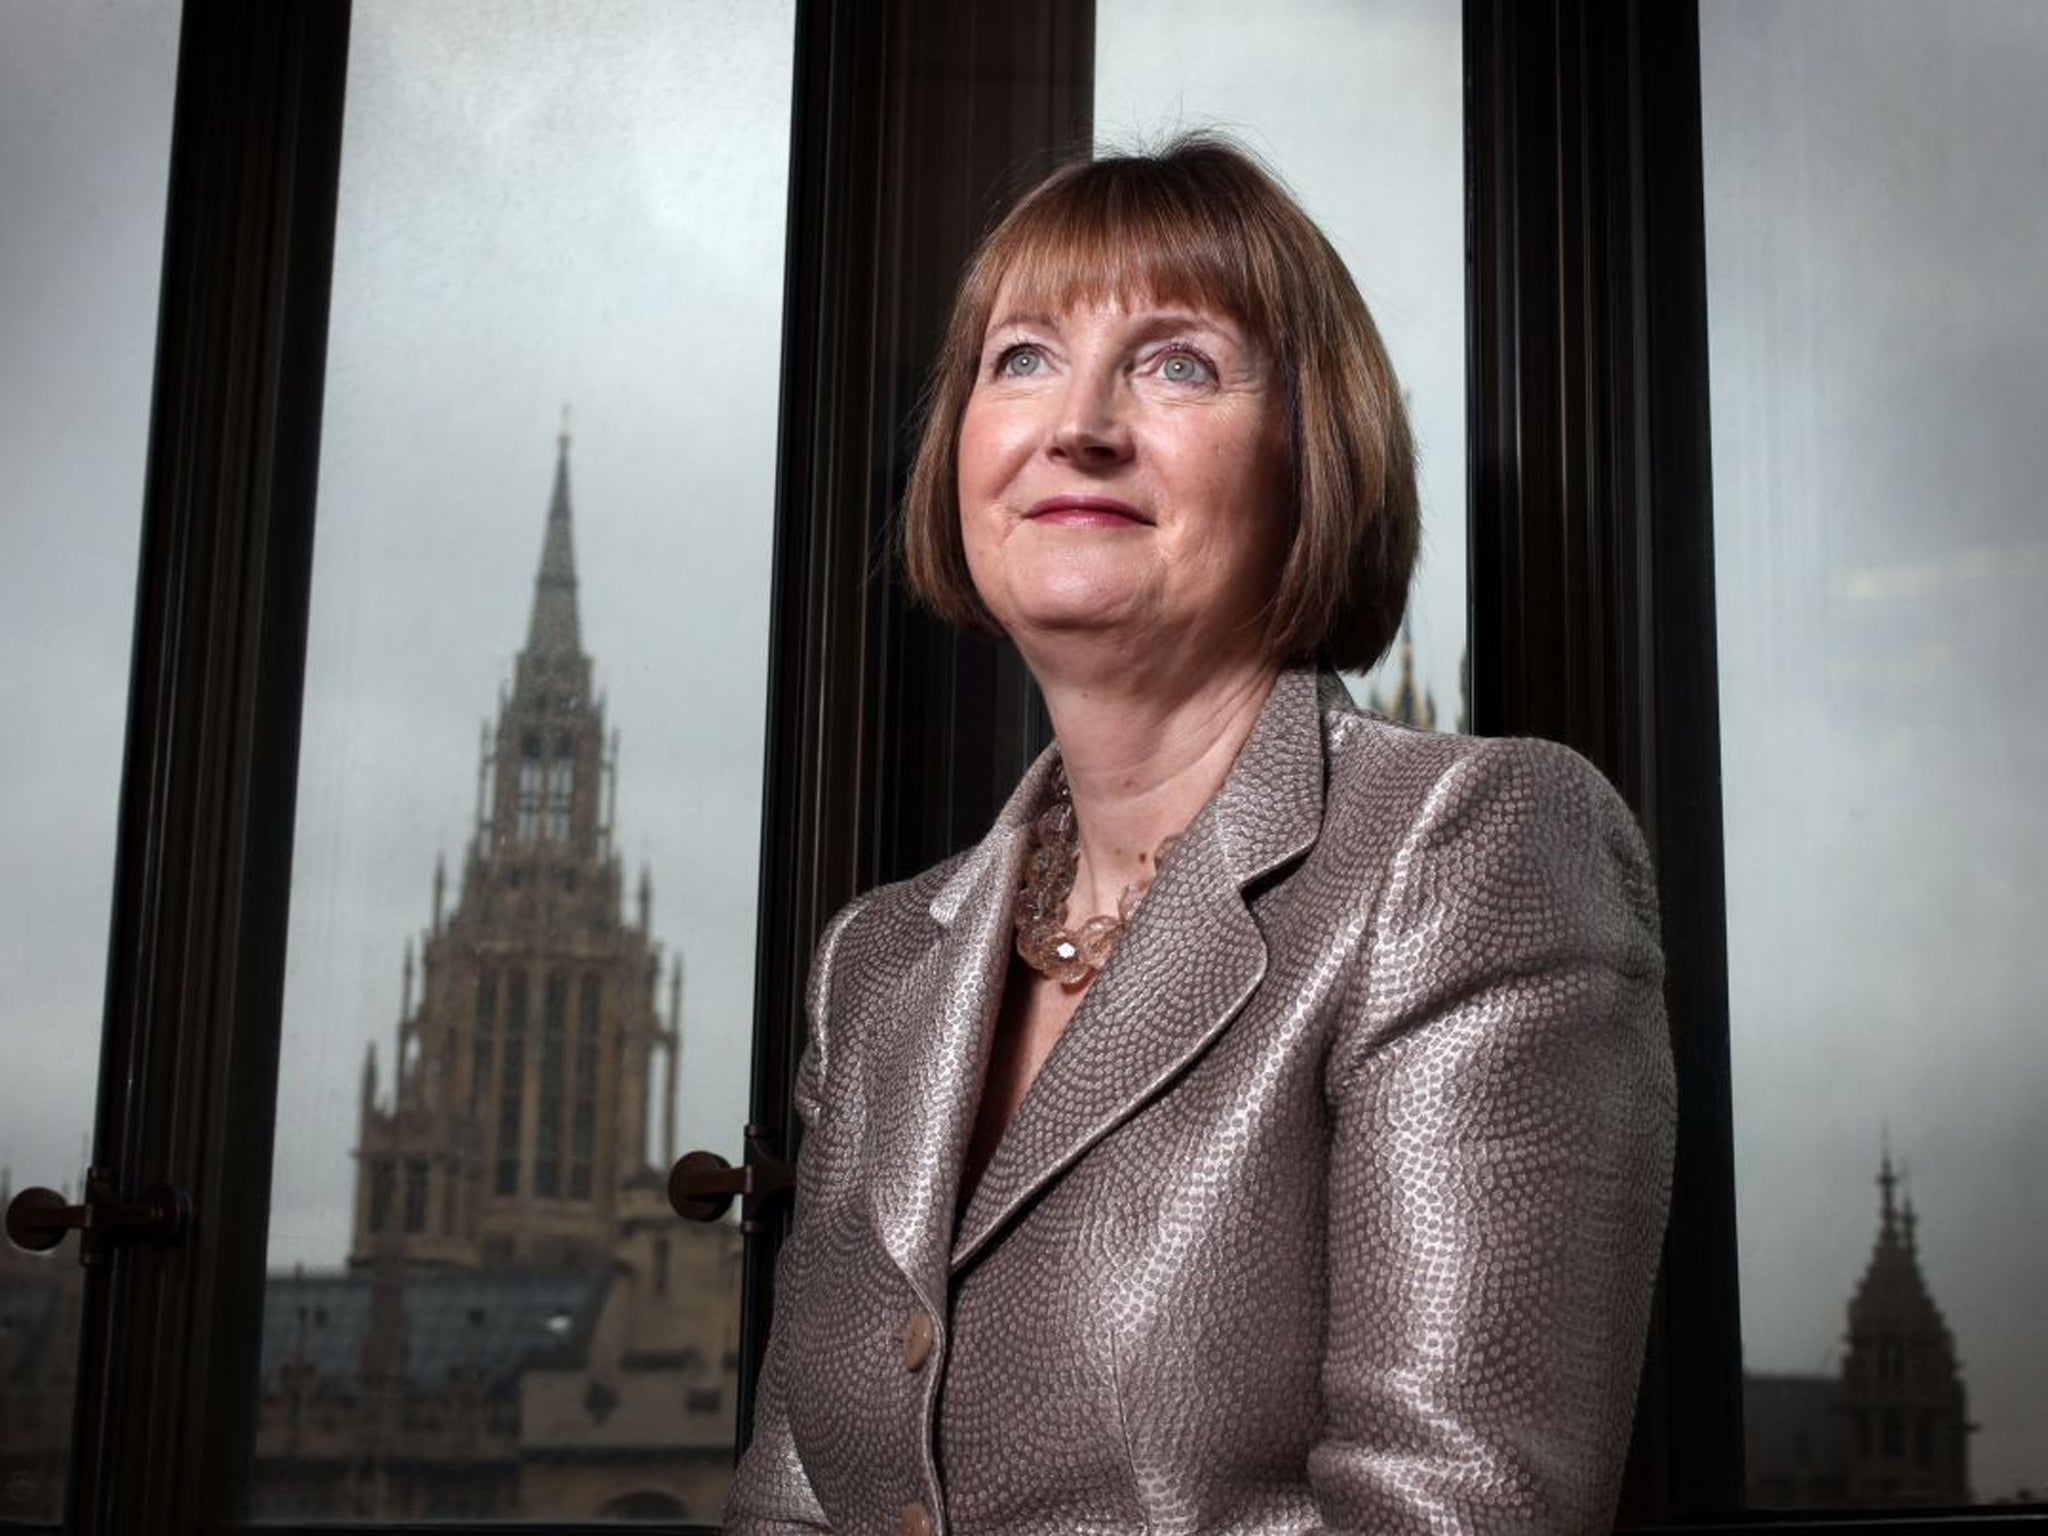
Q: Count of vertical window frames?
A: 3